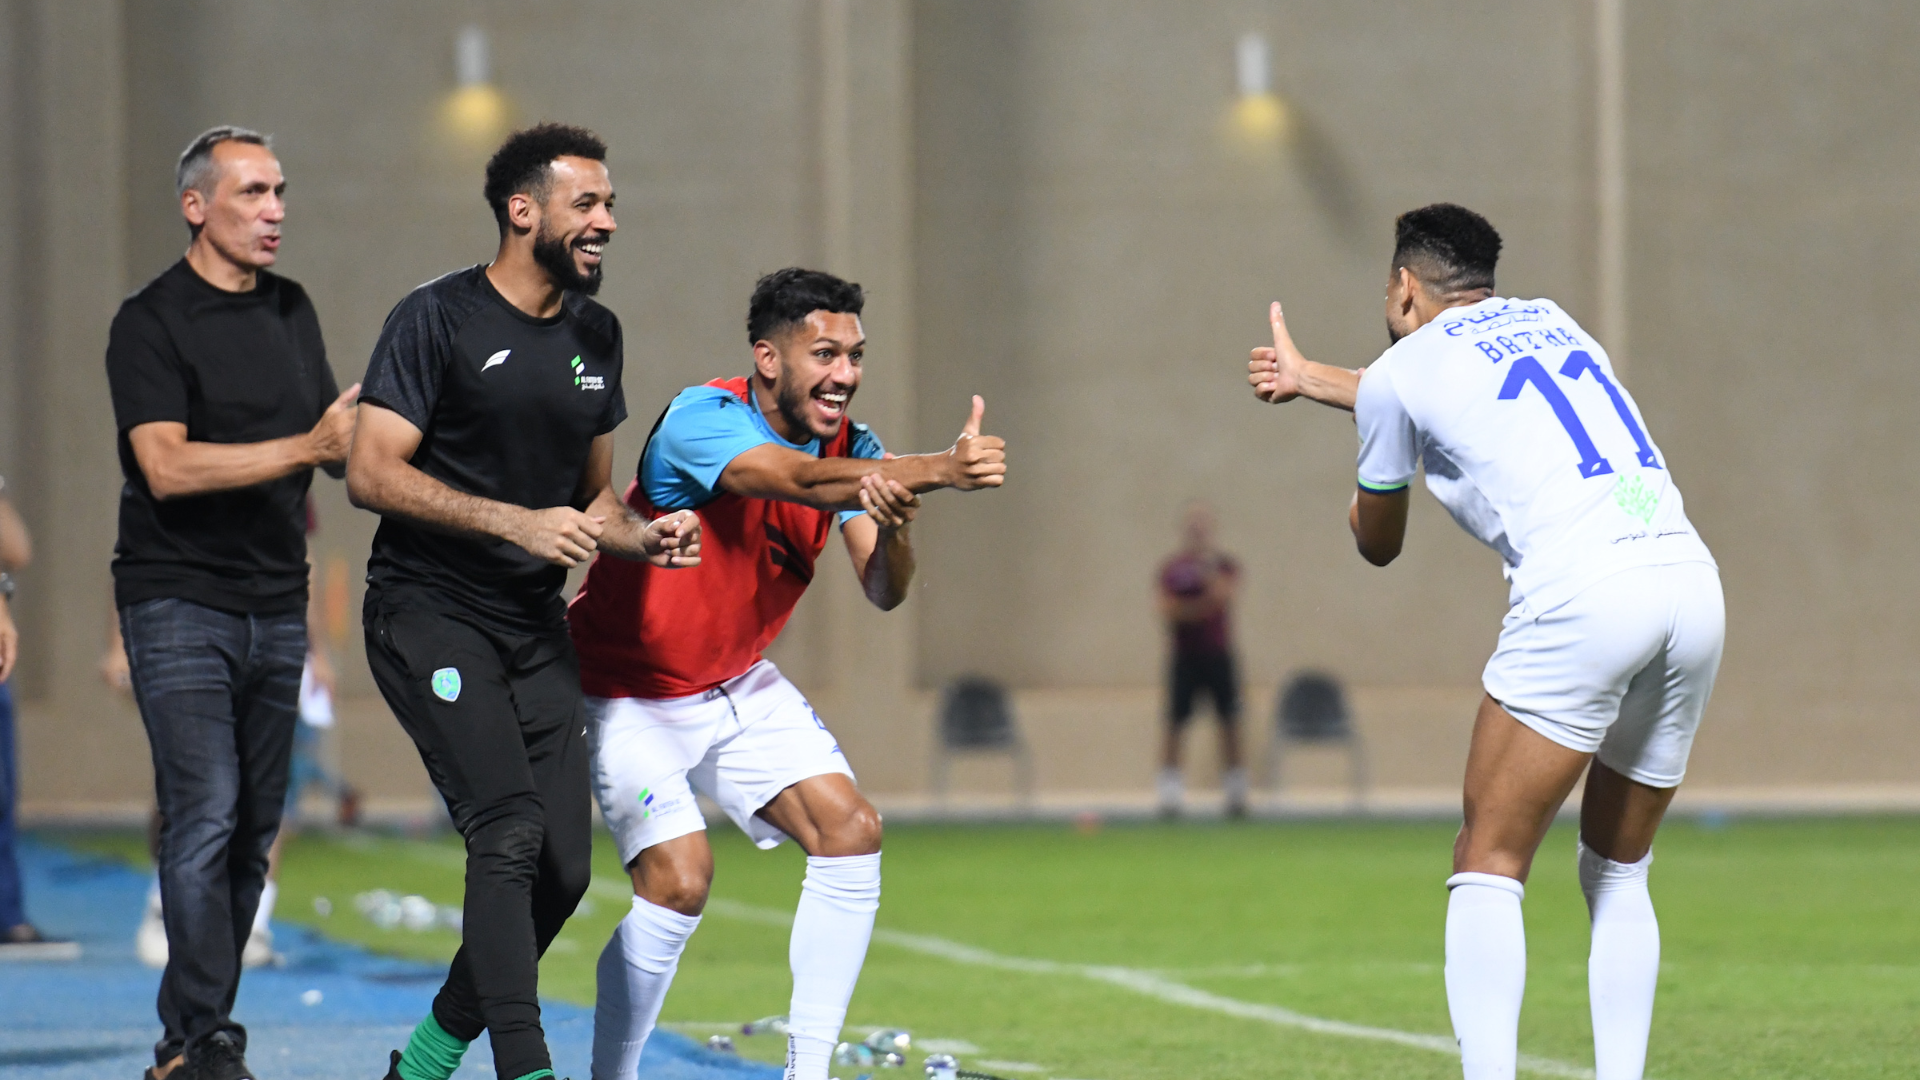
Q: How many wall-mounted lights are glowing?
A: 2